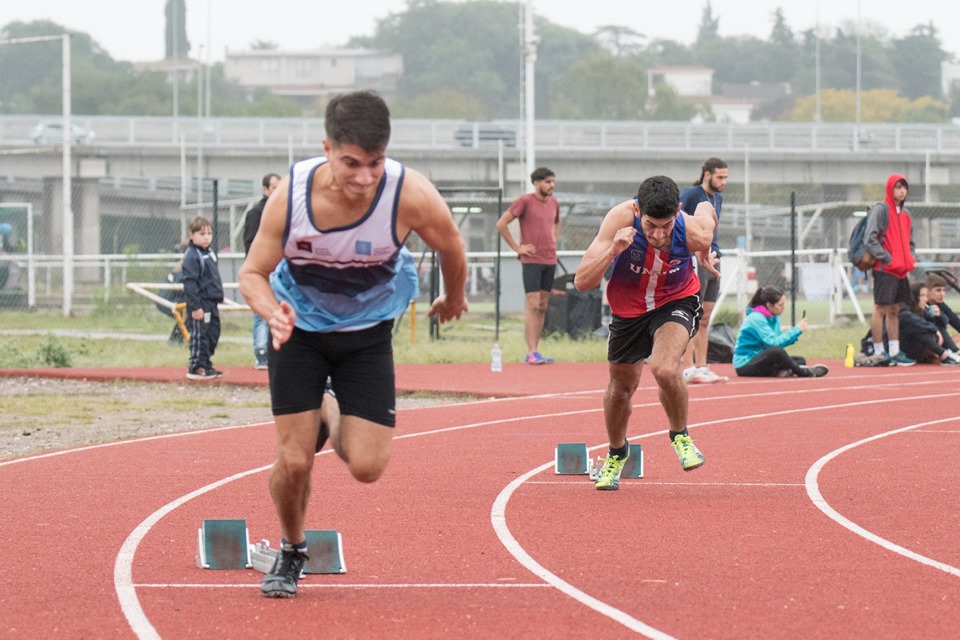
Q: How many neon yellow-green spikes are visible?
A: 2